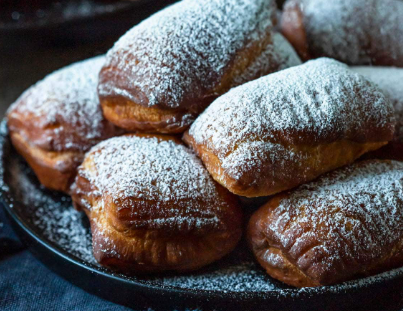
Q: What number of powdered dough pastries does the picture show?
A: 7